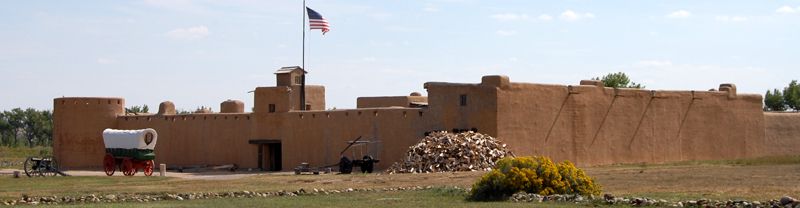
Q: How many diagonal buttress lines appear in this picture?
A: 4